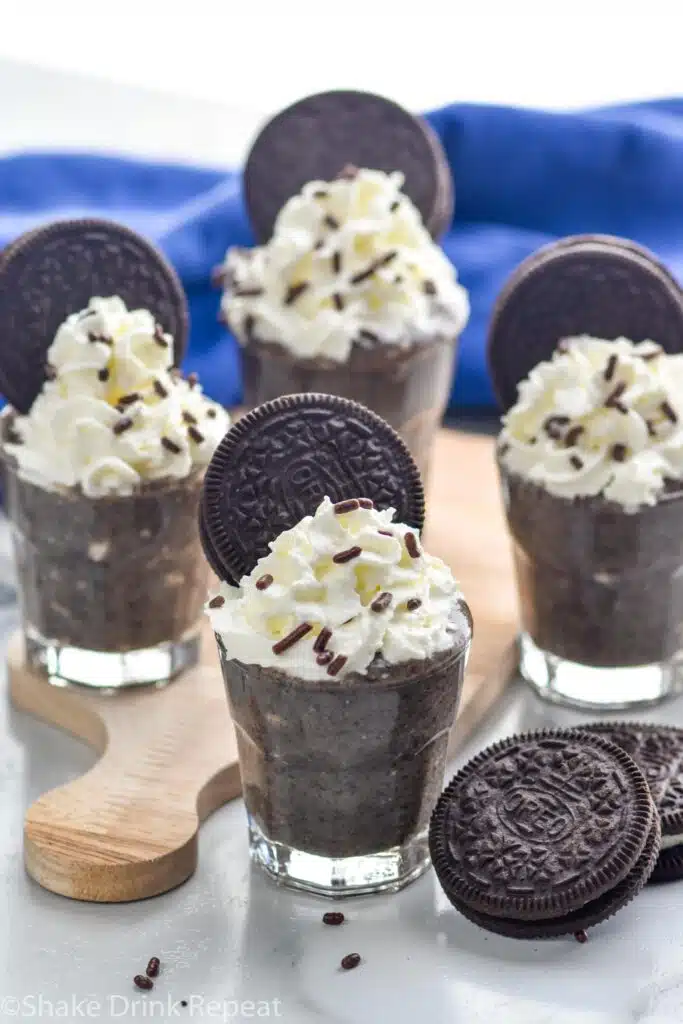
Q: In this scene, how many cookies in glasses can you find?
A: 4